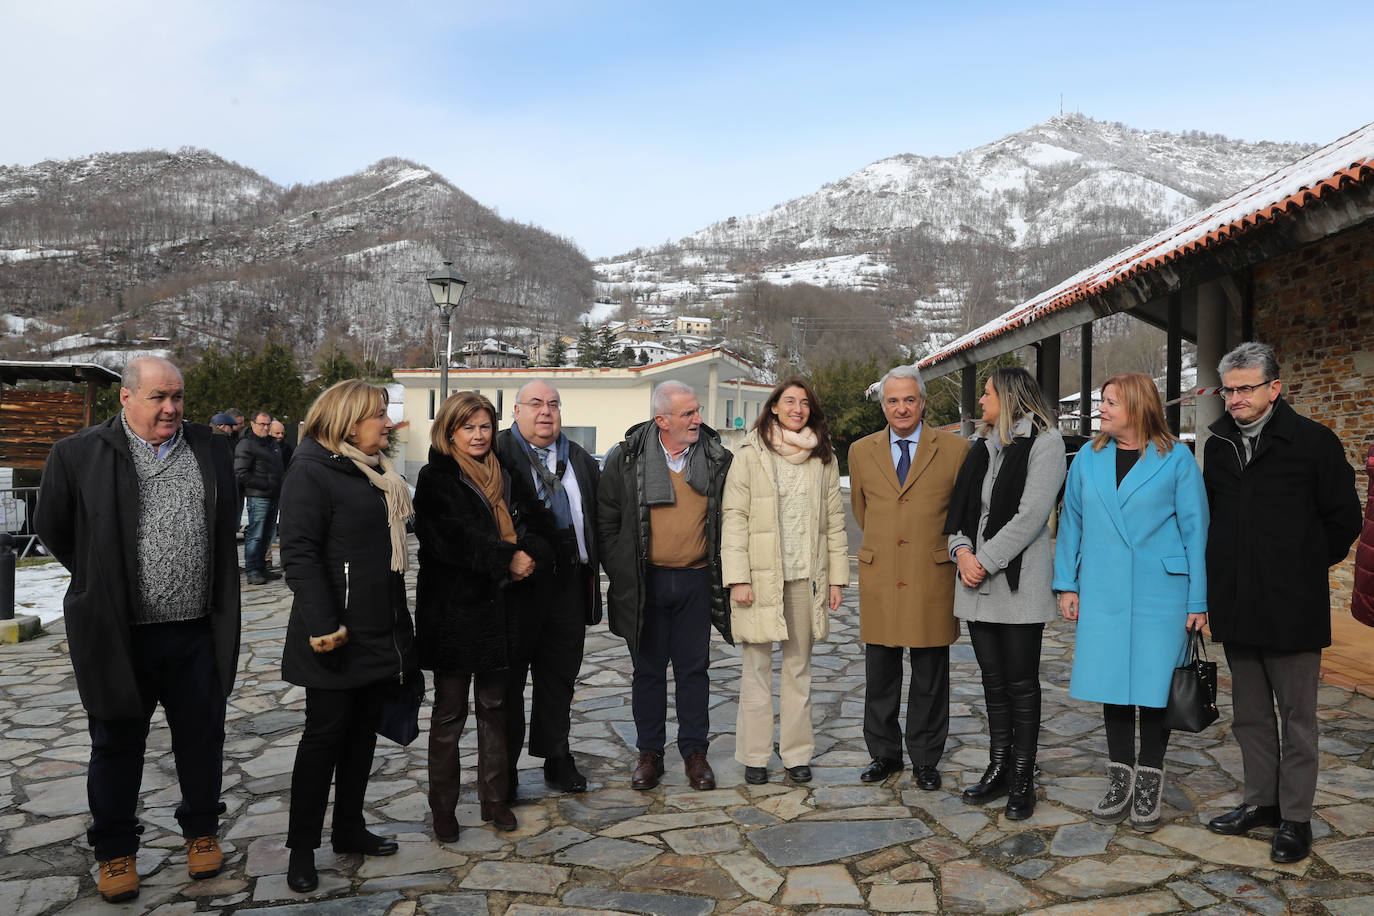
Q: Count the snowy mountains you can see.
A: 3